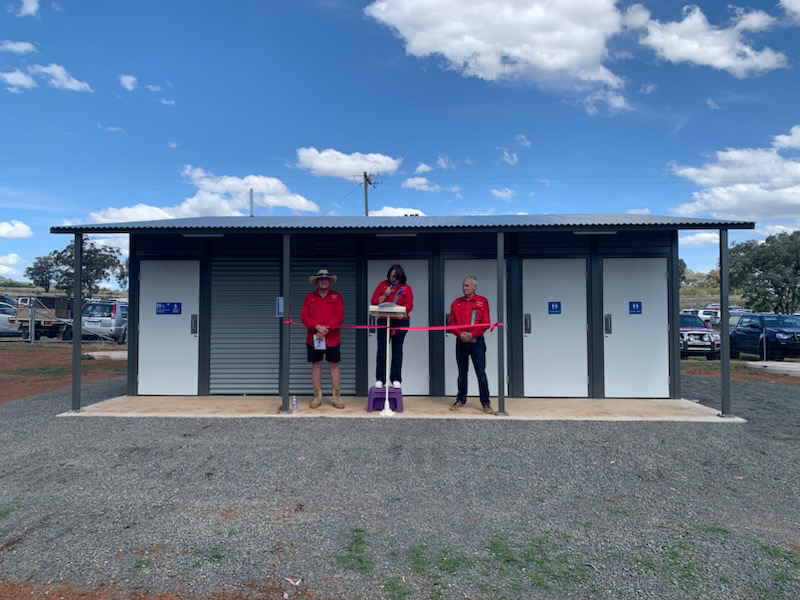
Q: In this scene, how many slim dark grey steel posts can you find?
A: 4